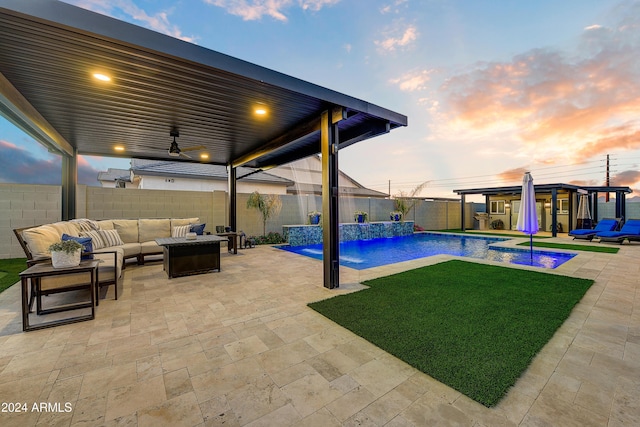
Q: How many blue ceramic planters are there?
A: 3